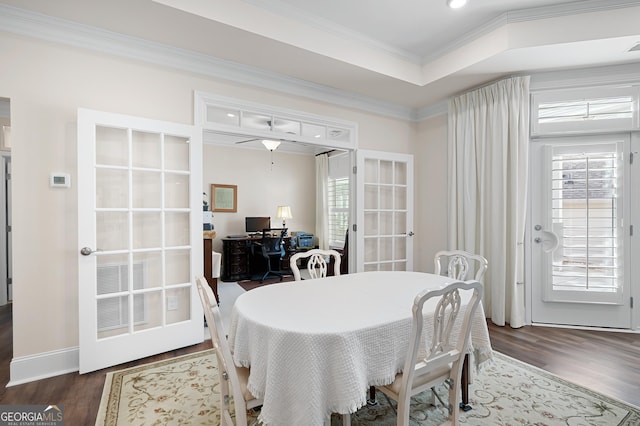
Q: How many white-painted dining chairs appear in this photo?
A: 4